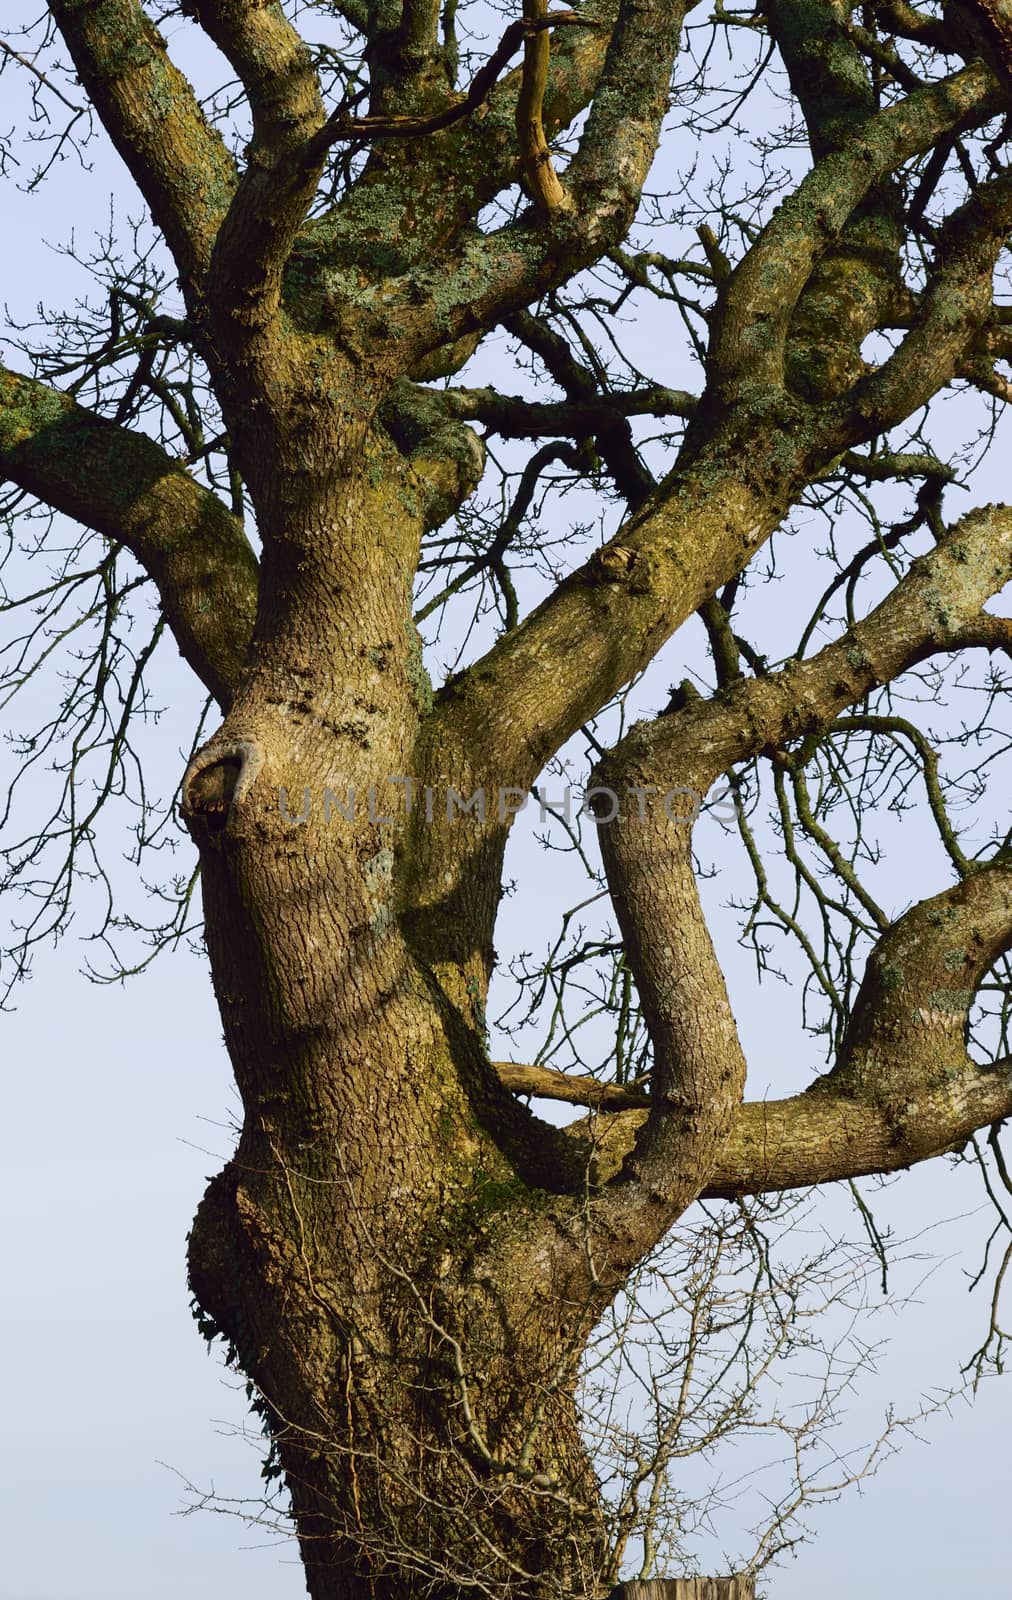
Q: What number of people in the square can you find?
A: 0